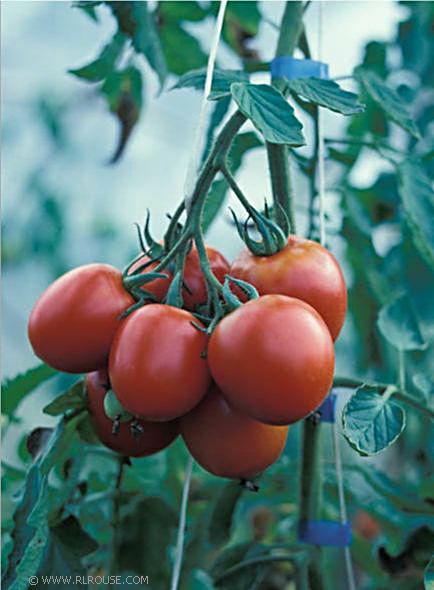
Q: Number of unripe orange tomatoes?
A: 0